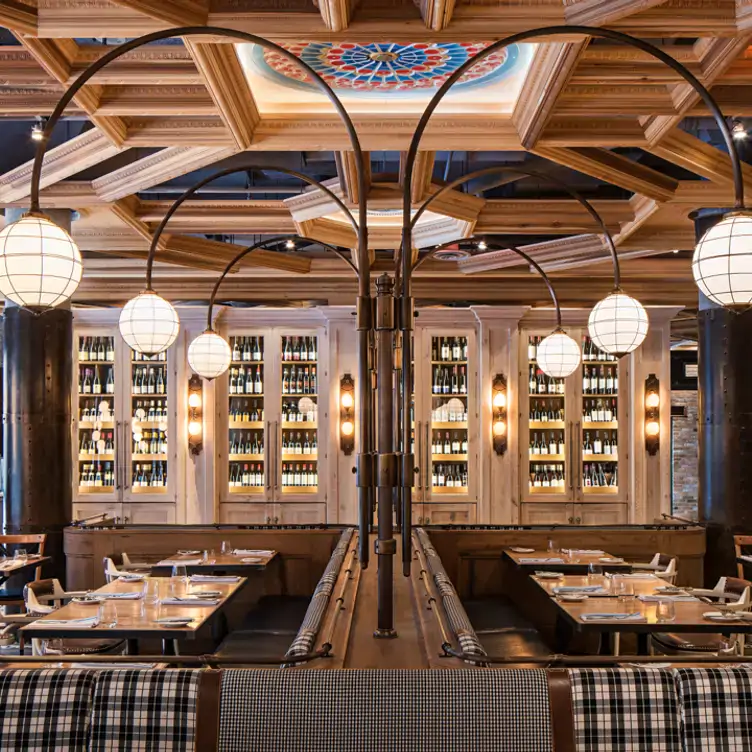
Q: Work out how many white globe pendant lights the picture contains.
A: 6